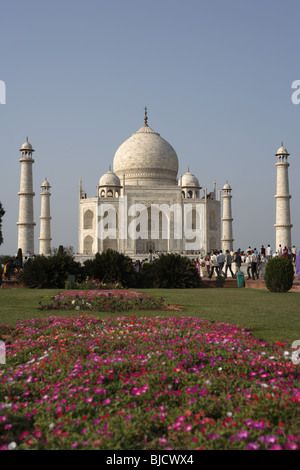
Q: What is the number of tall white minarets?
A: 4